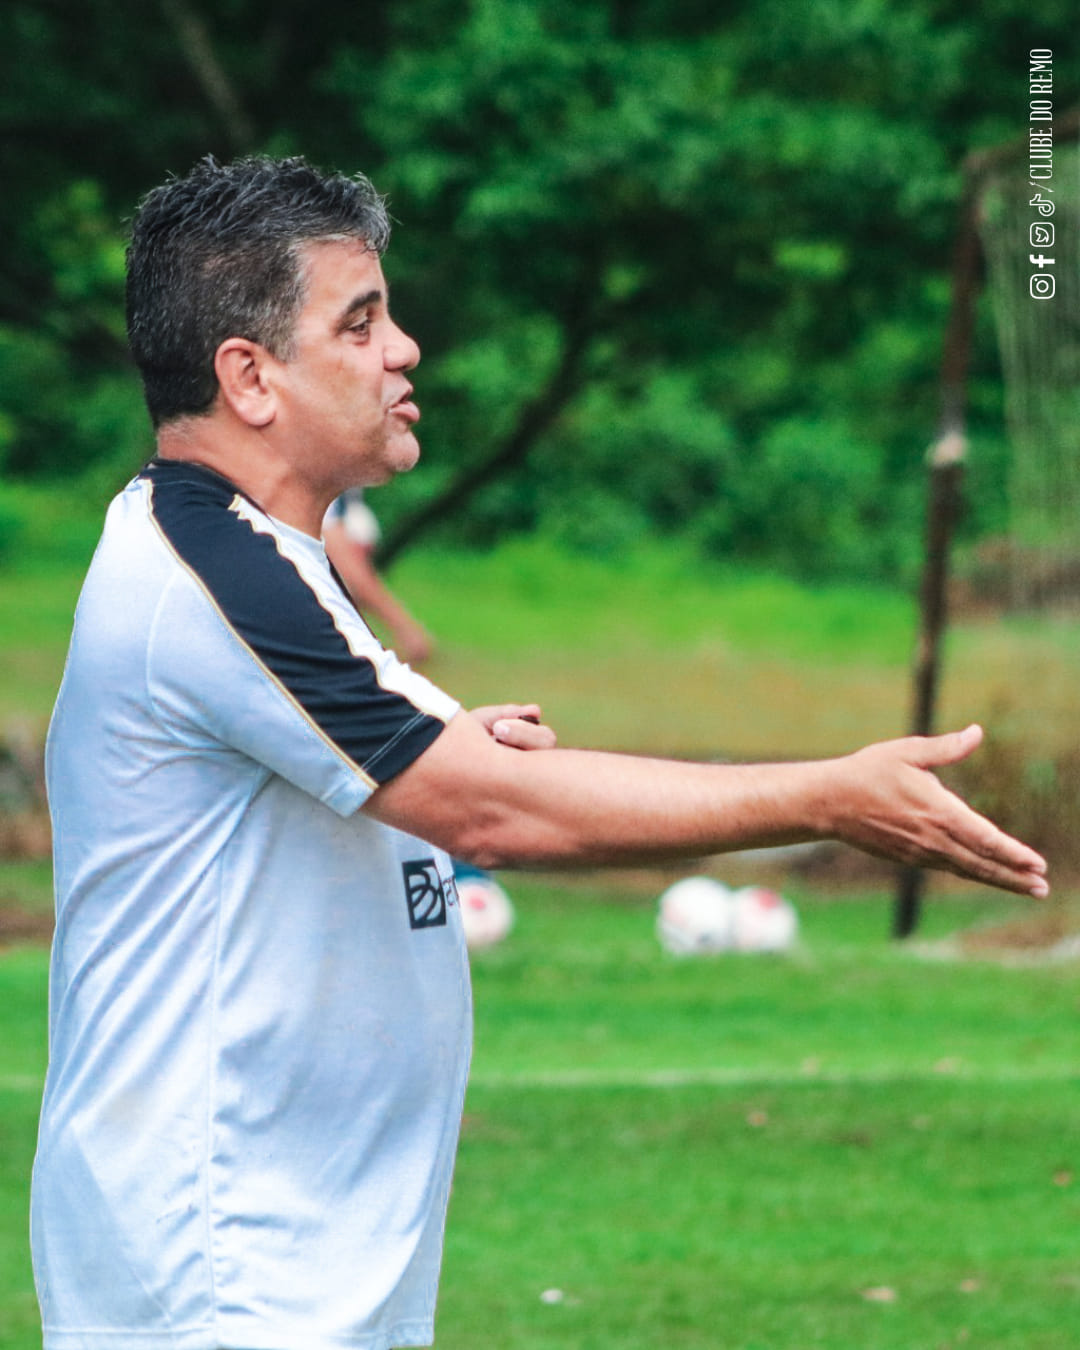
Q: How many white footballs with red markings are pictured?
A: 3